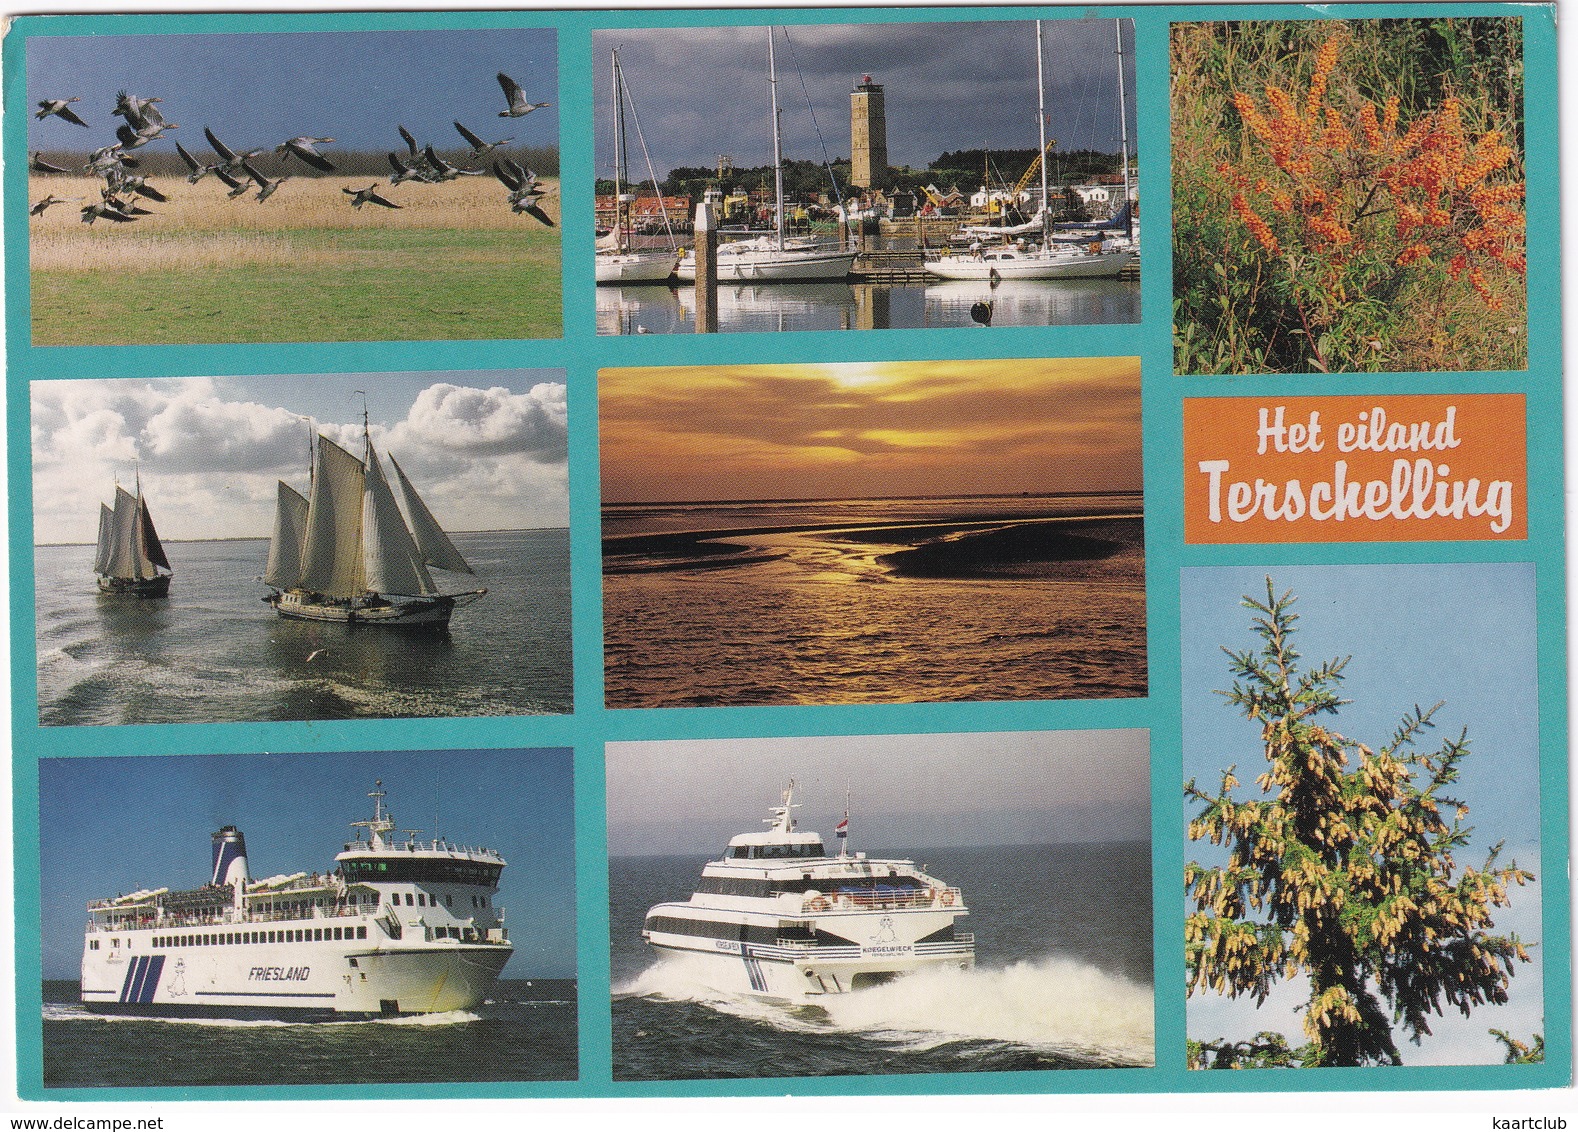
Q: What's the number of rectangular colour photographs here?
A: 8